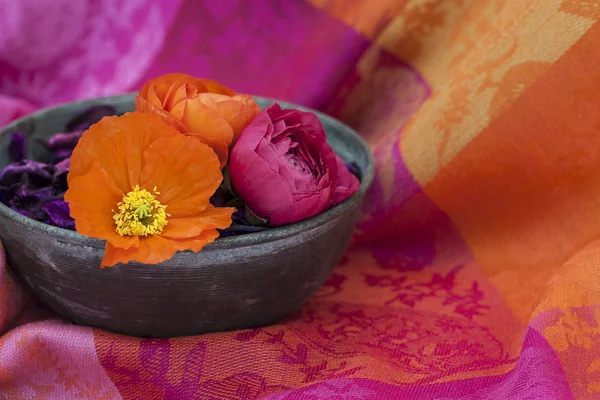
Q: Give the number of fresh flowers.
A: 3